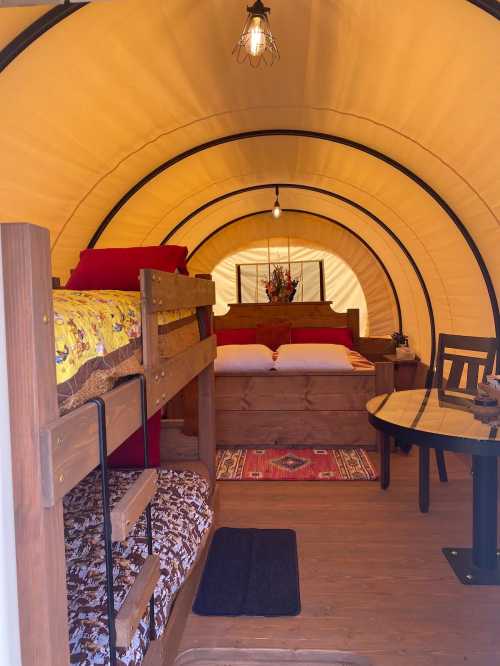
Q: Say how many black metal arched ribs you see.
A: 4